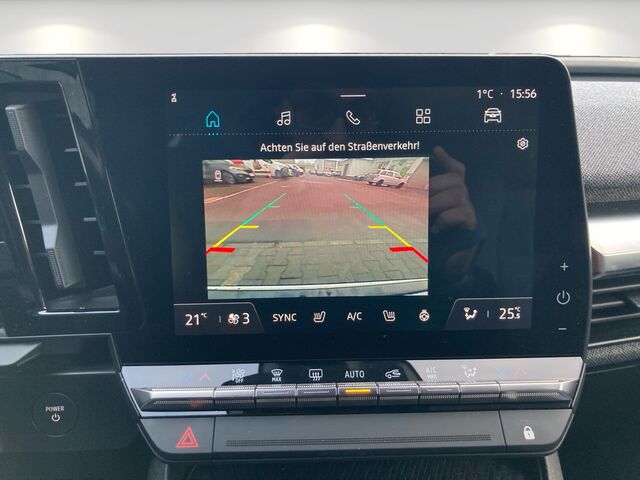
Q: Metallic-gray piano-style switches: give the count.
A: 9